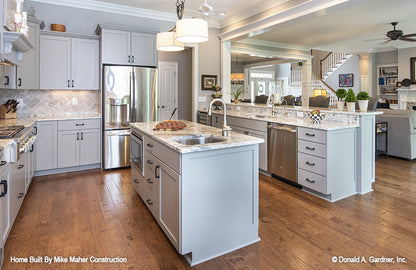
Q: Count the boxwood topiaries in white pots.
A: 3